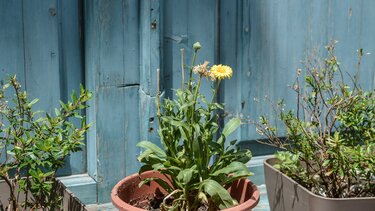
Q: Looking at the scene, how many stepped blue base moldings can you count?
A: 2